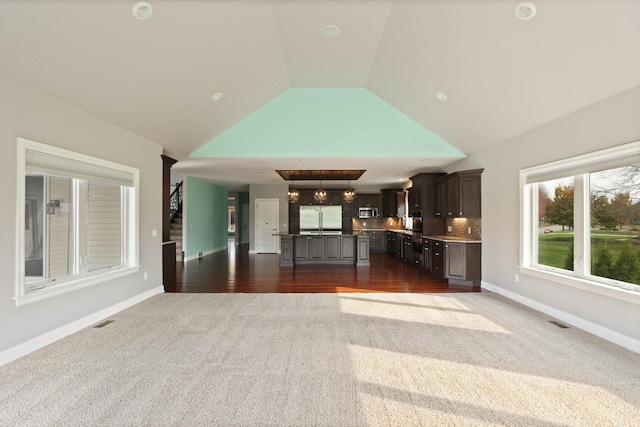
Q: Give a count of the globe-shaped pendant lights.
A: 3